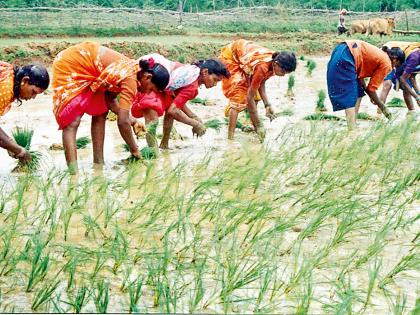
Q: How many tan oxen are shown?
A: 2